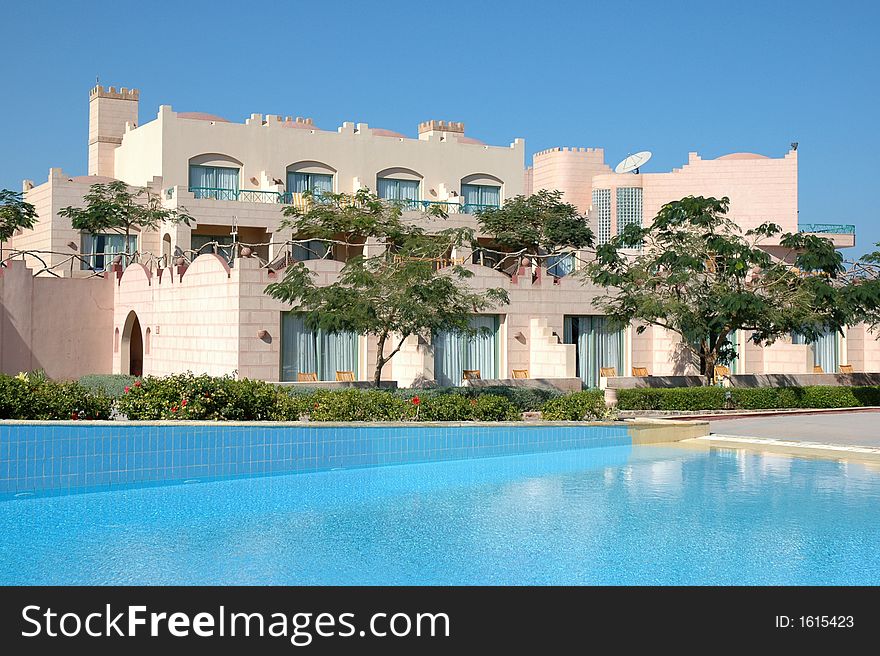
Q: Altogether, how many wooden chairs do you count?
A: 9